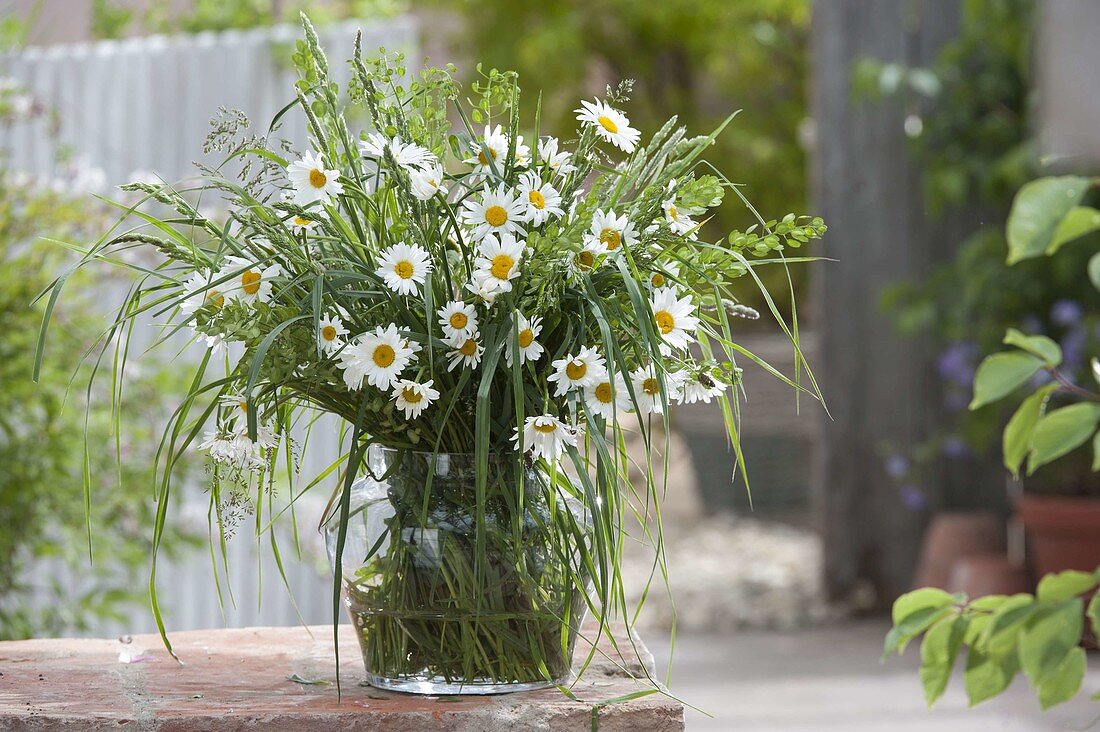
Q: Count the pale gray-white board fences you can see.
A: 1